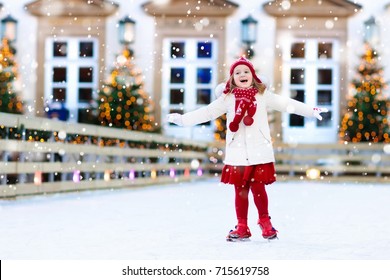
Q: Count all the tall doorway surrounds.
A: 3